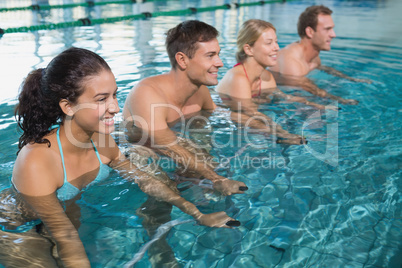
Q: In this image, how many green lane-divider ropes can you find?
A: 2